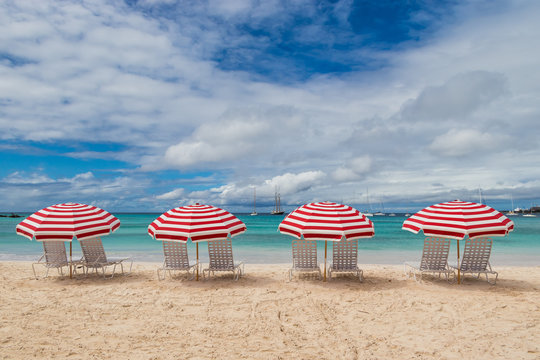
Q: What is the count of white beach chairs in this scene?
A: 8